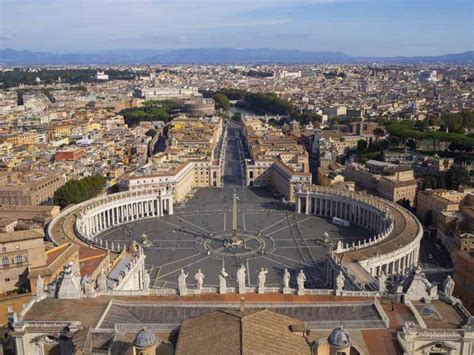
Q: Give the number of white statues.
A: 13